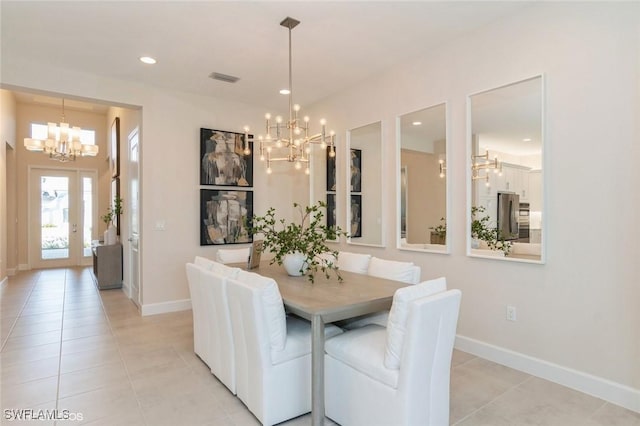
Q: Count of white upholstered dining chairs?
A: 8